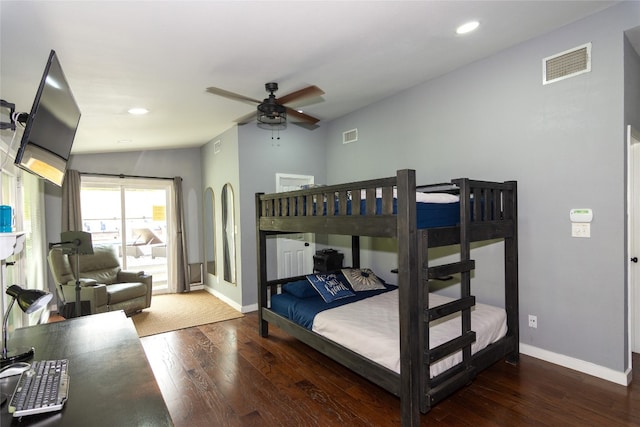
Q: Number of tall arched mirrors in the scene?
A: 2